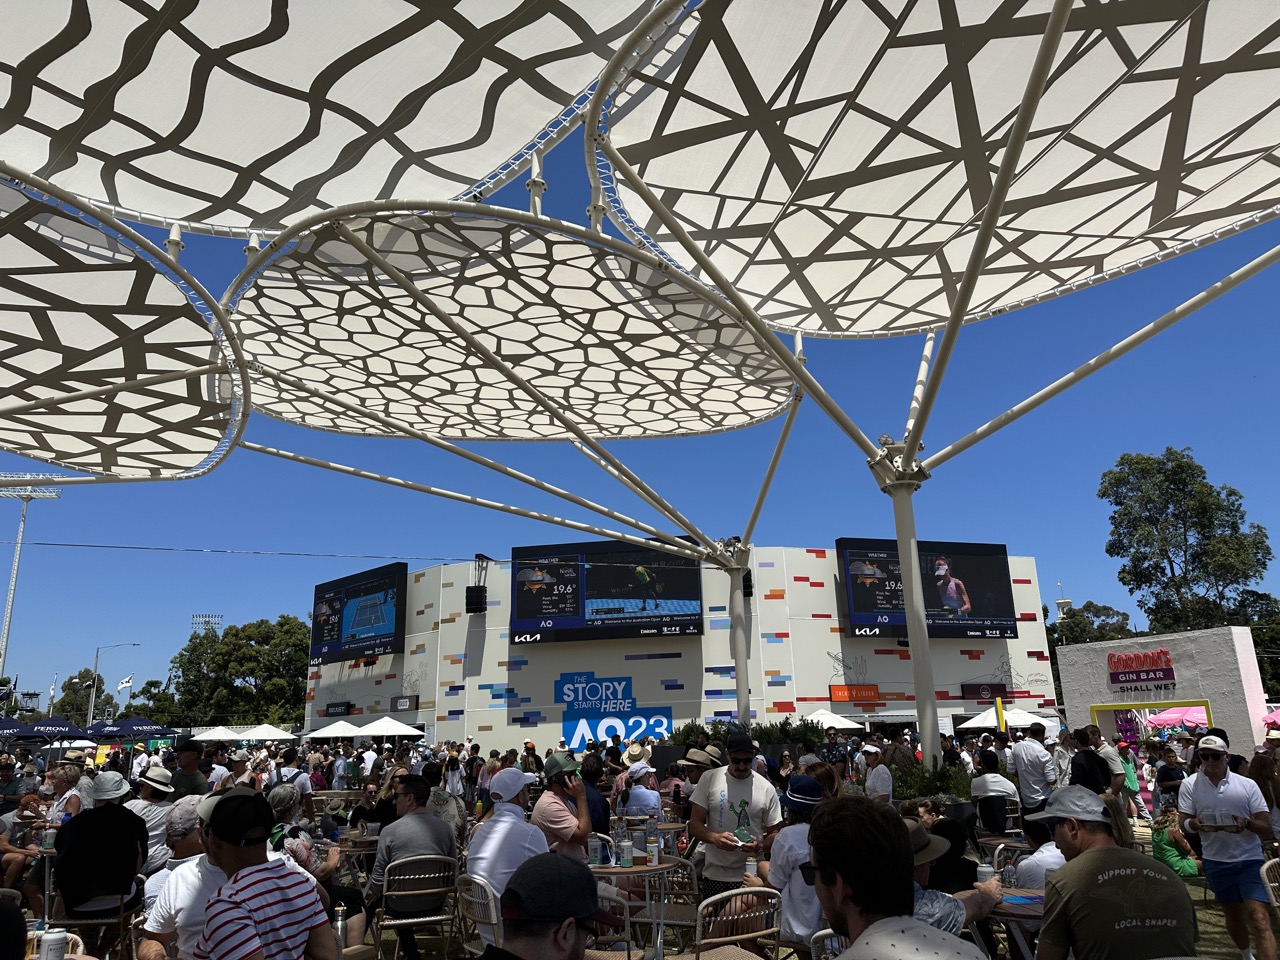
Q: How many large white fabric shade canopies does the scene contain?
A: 4